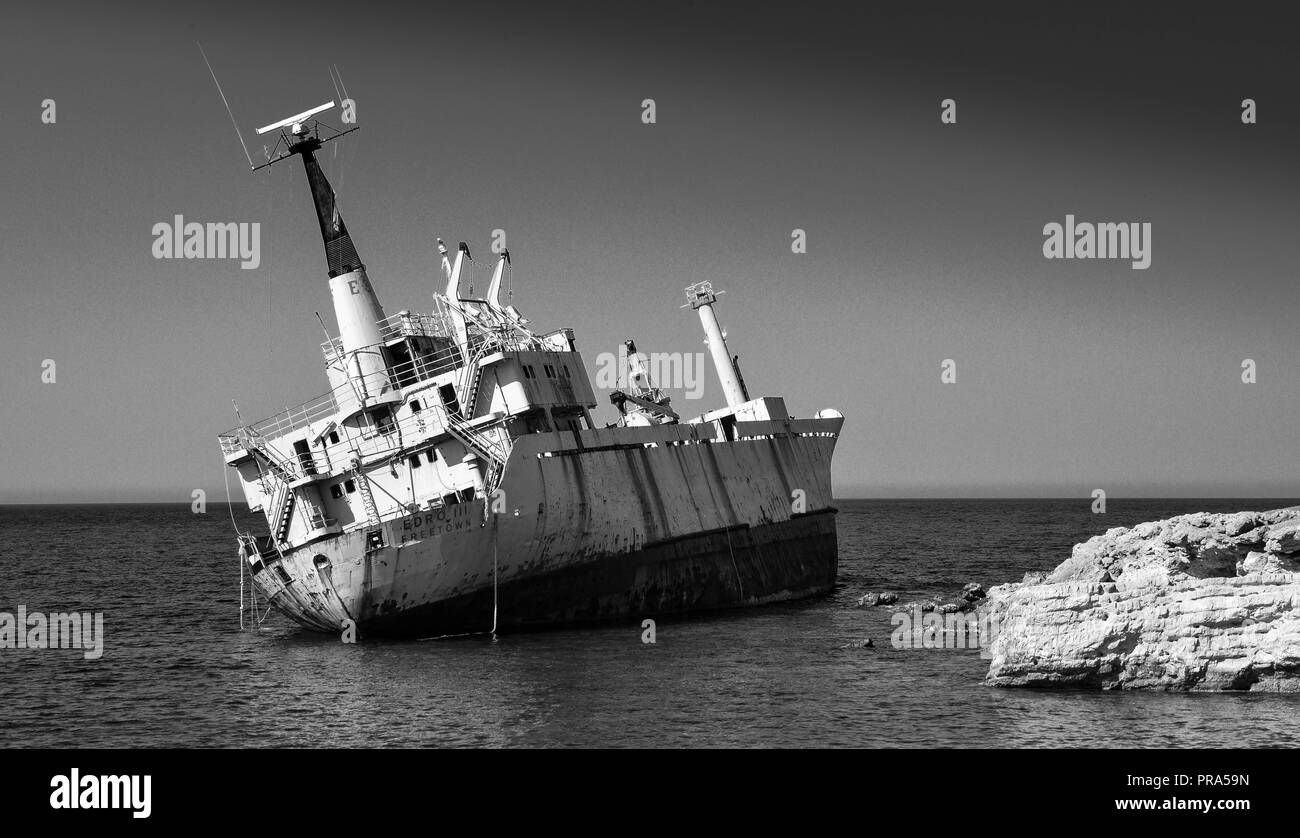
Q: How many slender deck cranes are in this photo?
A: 2